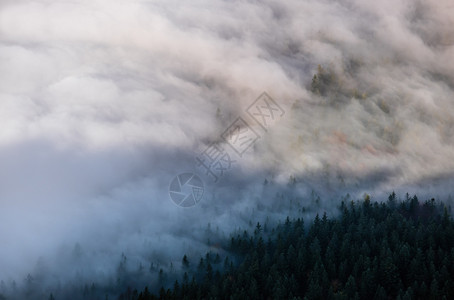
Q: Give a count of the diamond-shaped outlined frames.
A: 2